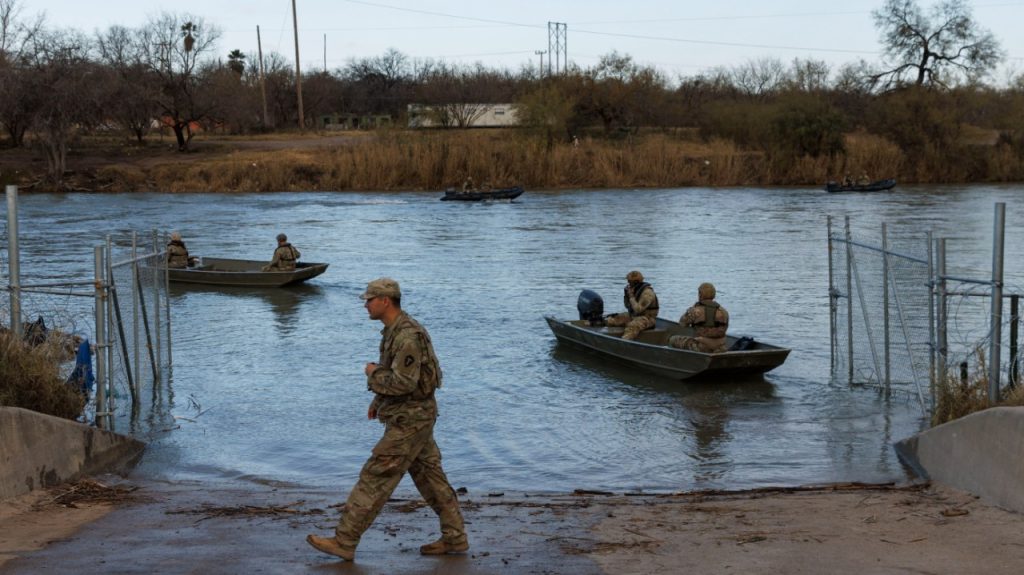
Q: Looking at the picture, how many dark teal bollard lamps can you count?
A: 0